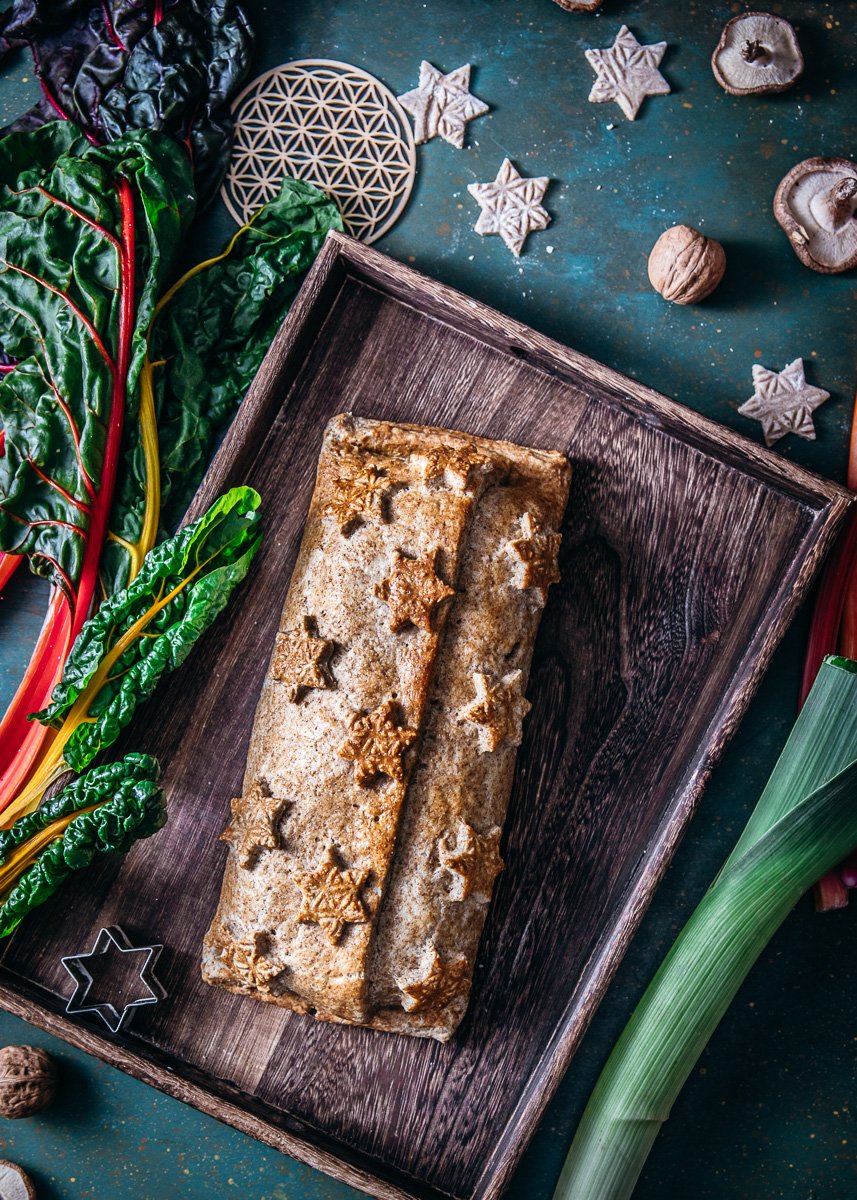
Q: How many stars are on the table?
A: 4